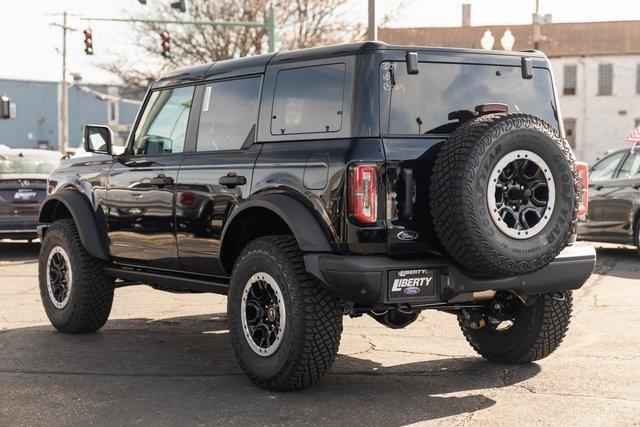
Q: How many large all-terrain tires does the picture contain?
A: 4